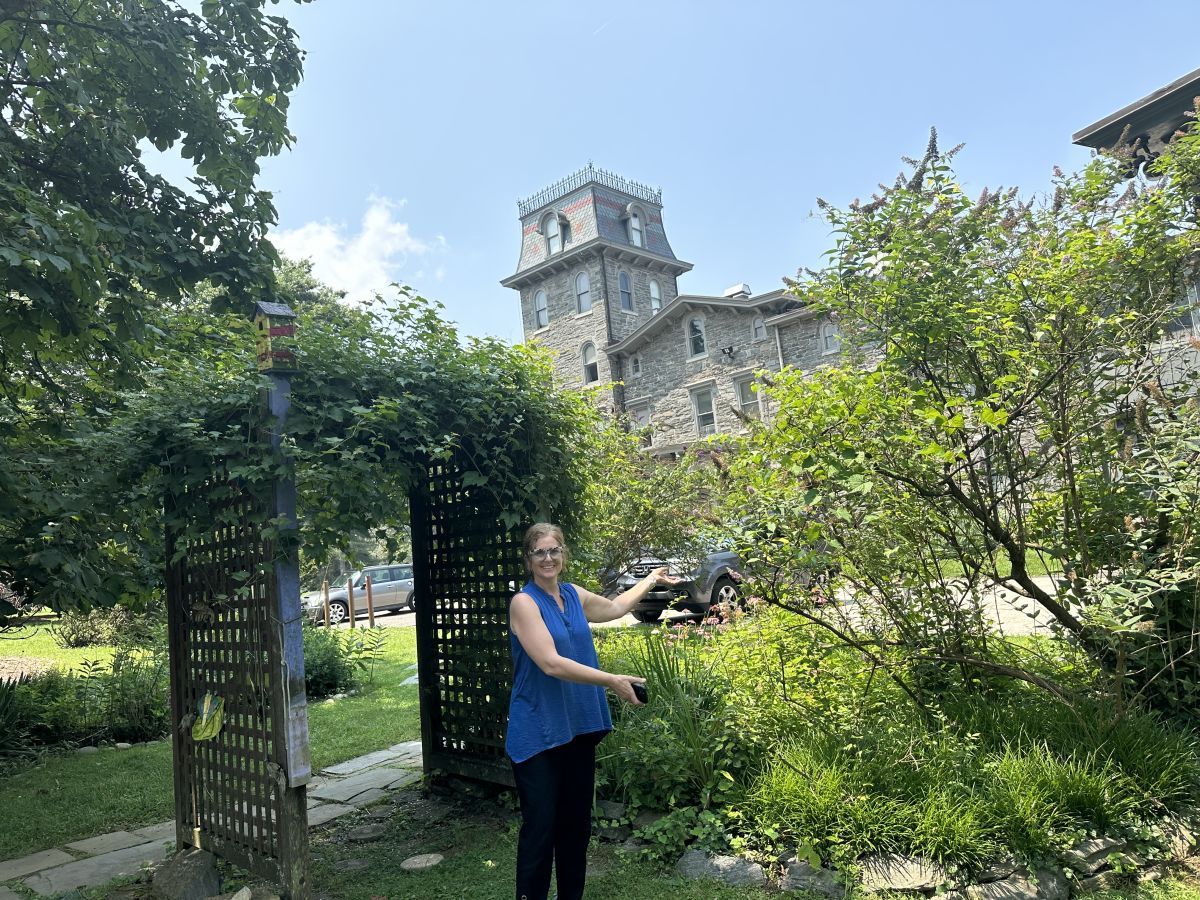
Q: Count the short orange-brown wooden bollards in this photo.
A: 3